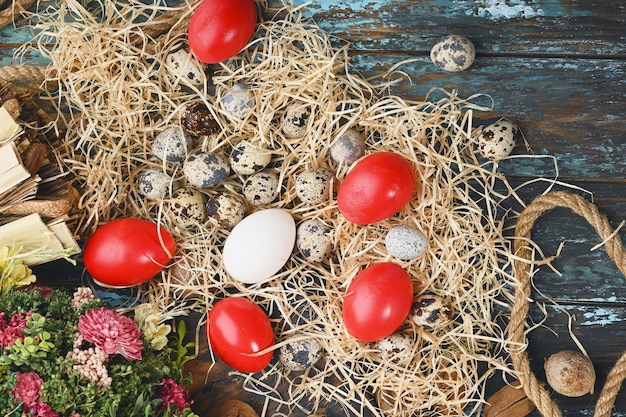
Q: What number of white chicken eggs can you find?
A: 1